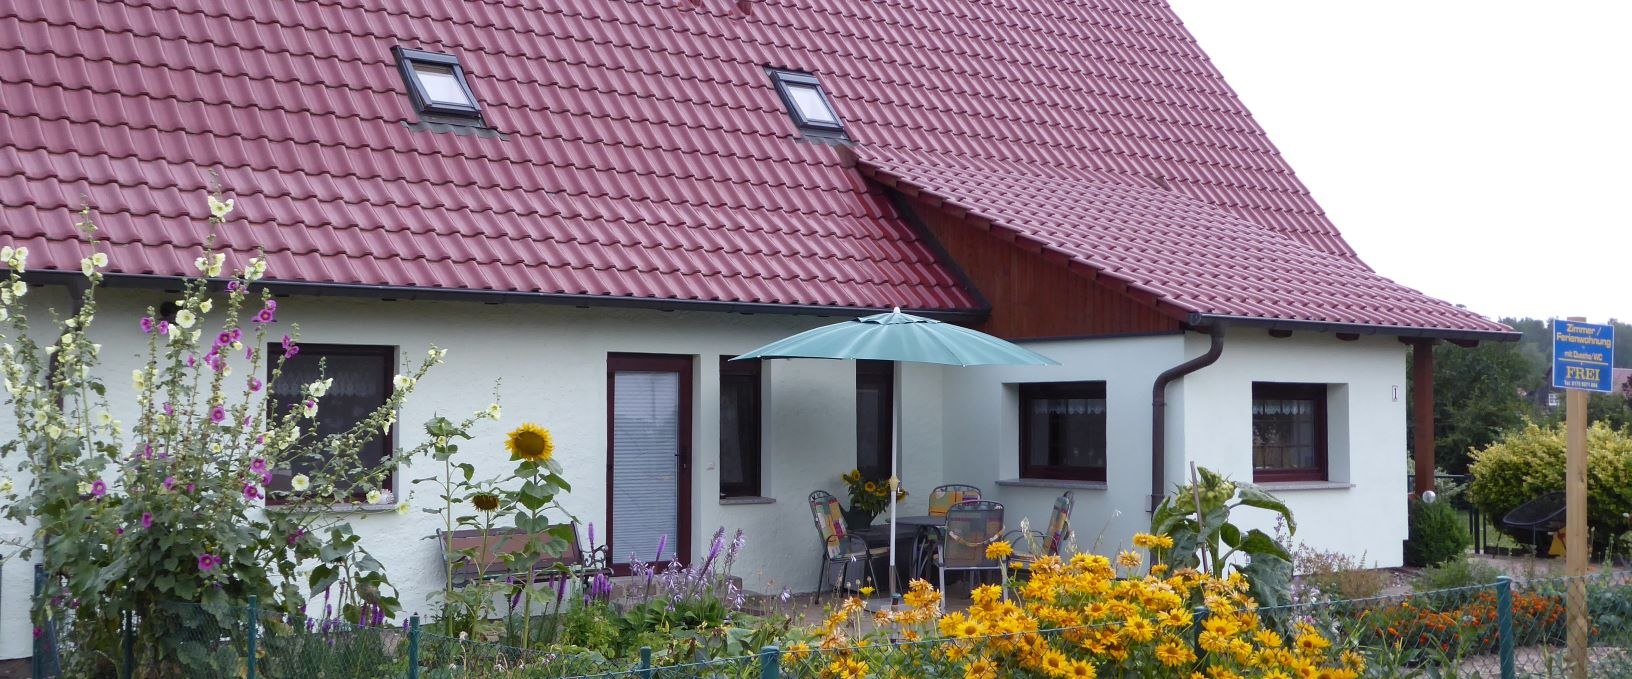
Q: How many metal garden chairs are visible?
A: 4